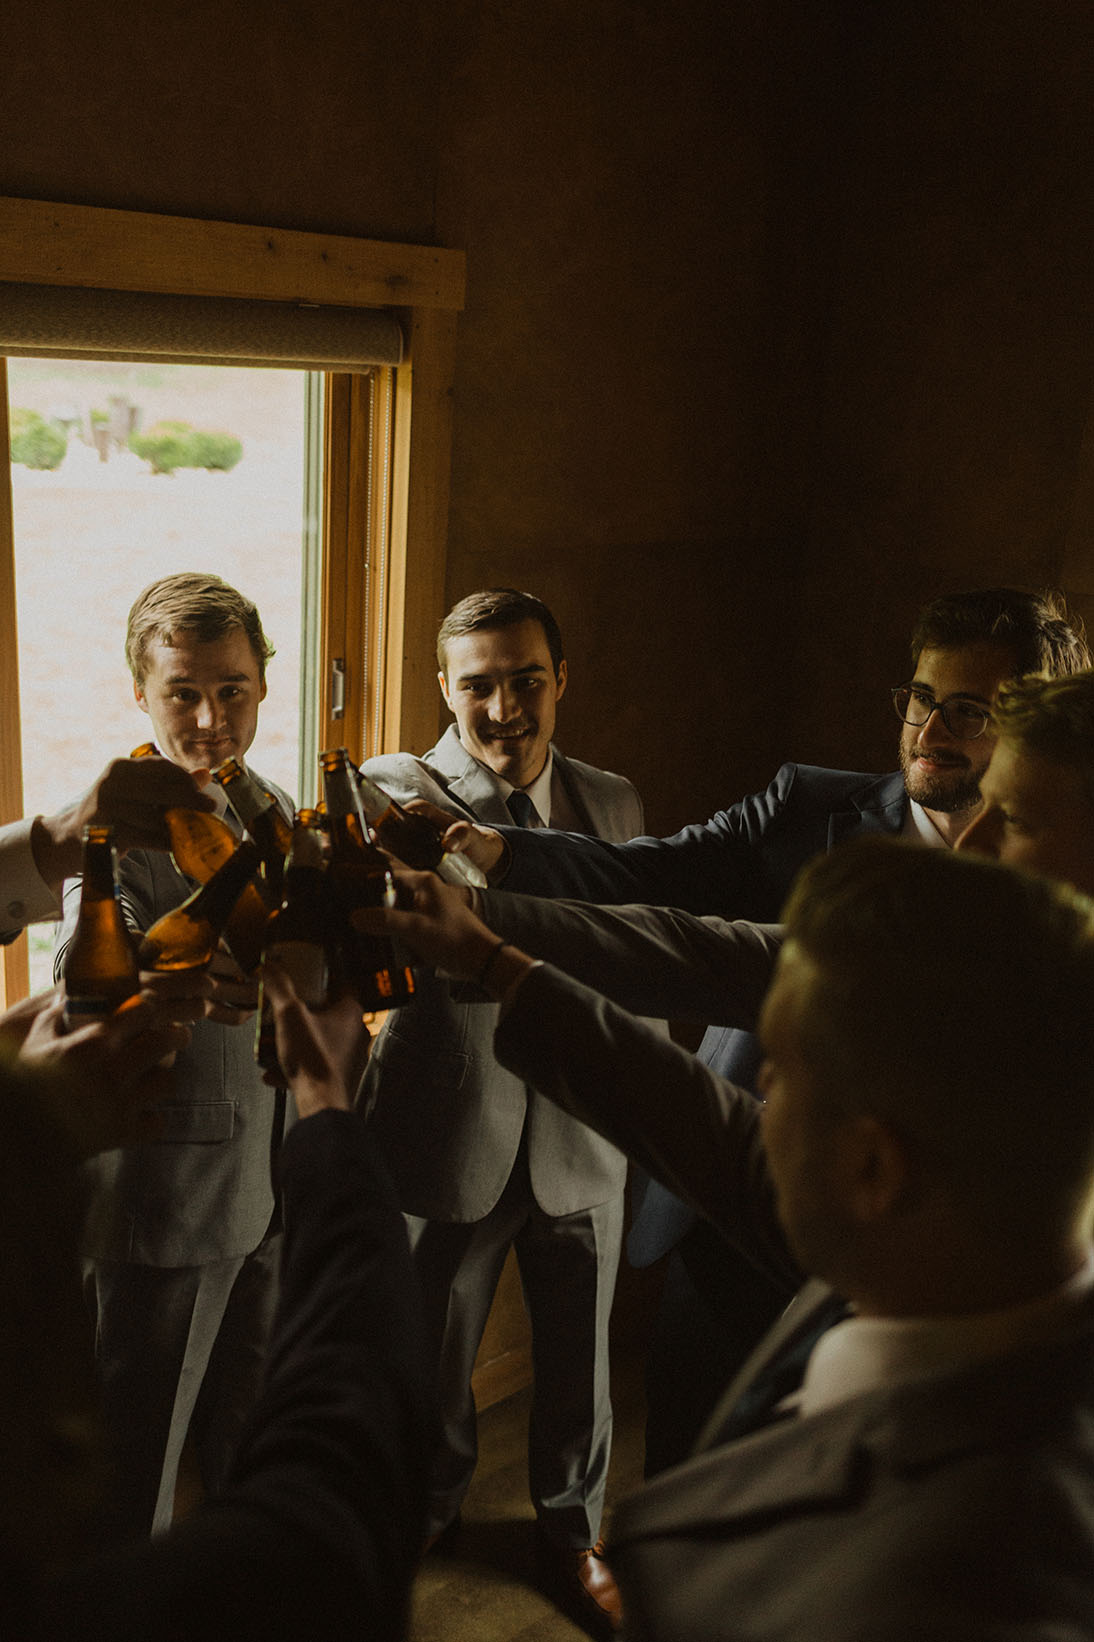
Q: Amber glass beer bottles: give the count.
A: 8